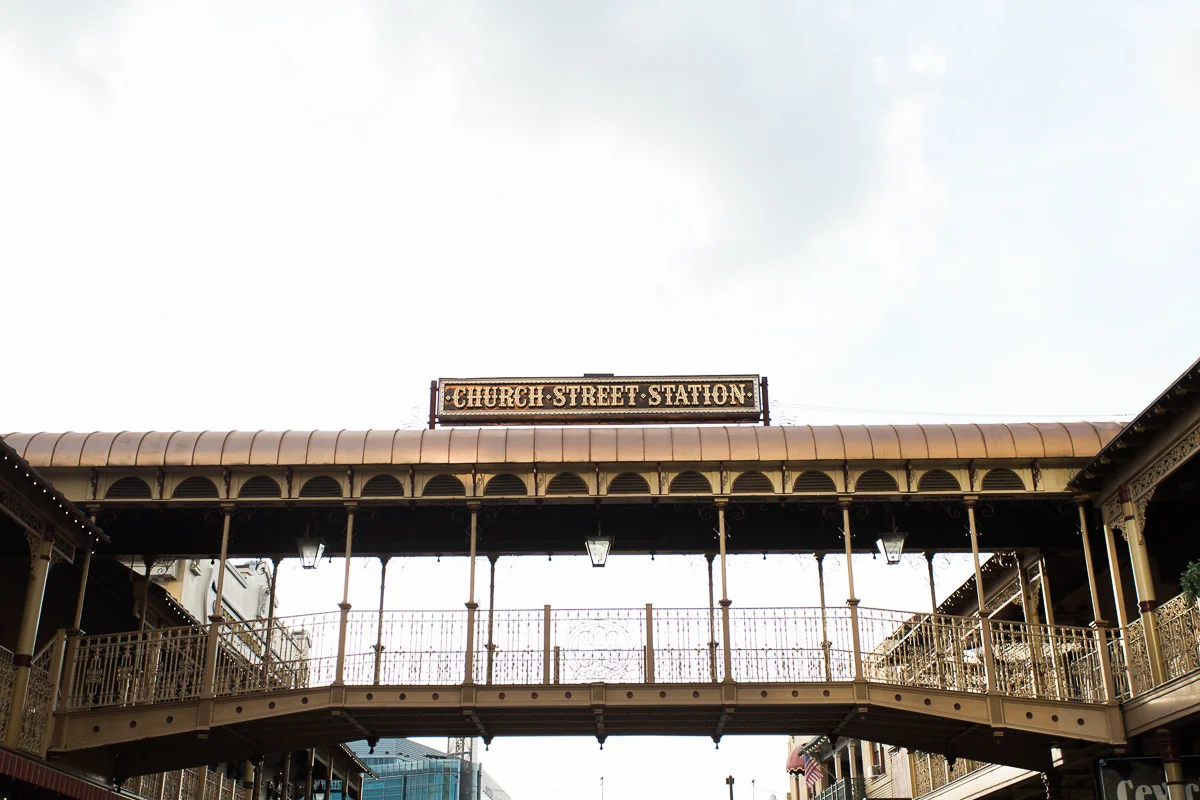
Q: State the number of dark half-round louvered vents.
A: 15